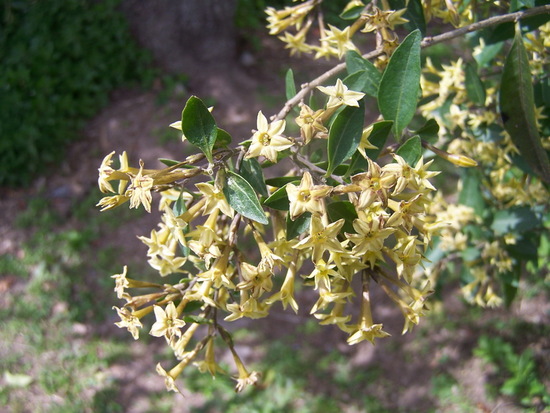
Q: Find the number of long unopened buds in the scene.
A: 1